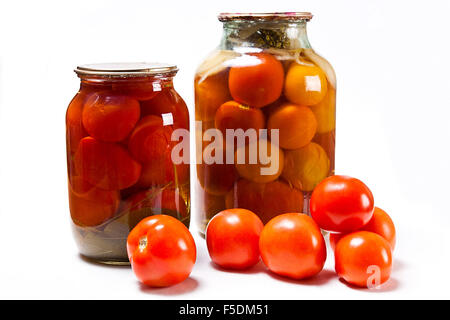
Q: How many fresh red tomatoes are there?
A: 6